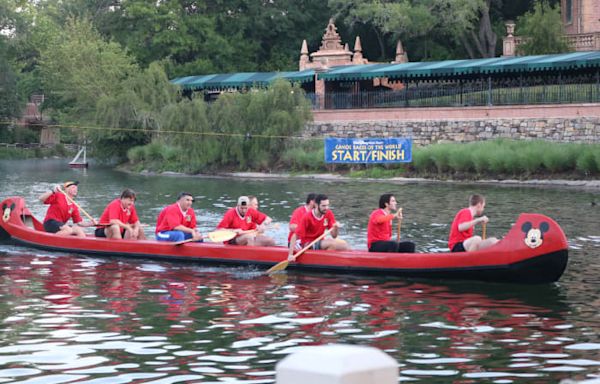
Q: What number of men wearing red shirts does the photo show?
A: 9